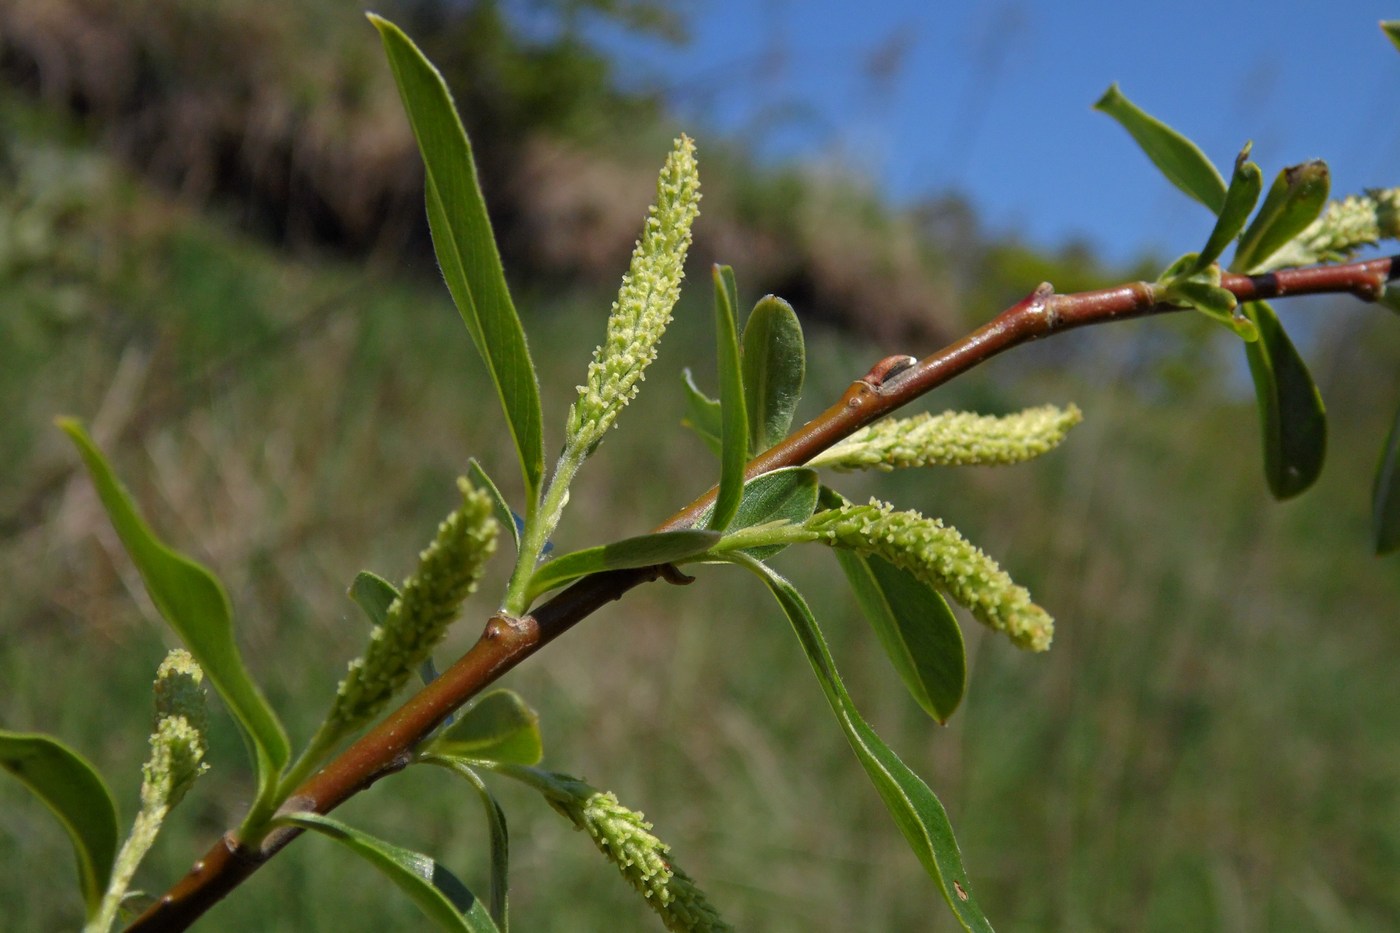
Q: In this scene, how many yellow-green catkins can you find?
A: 7